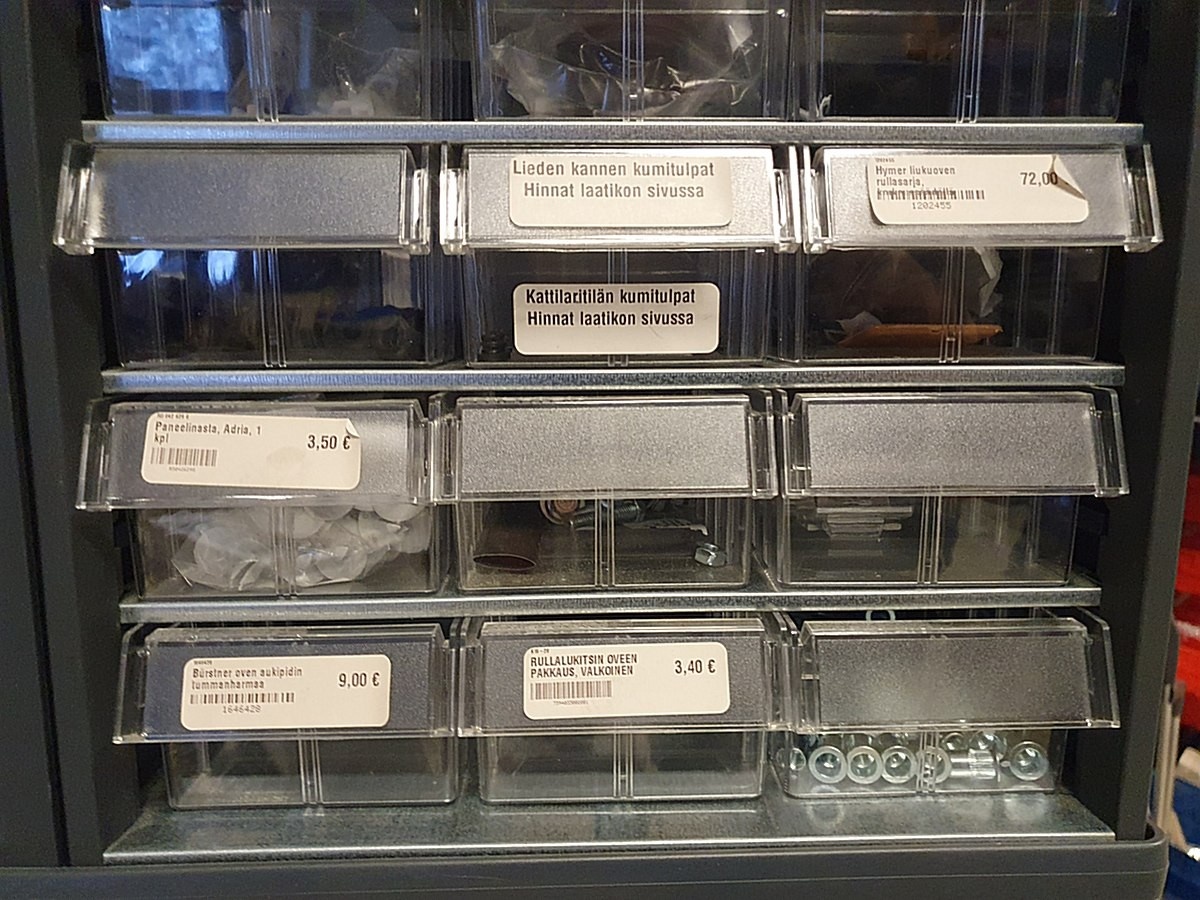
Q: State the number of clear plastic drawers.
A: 12